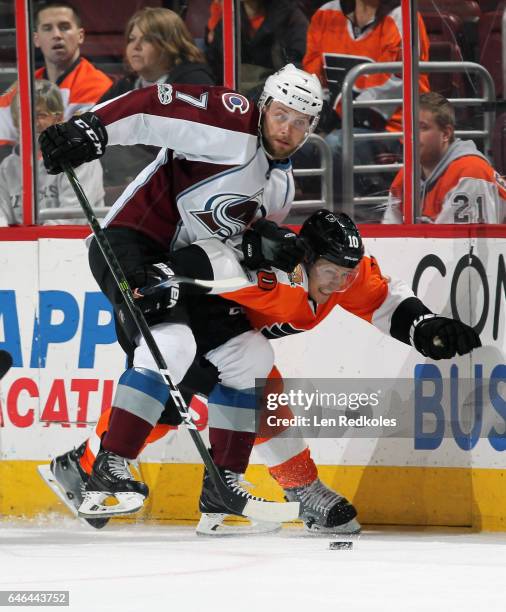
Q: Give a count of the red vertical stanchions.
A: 3